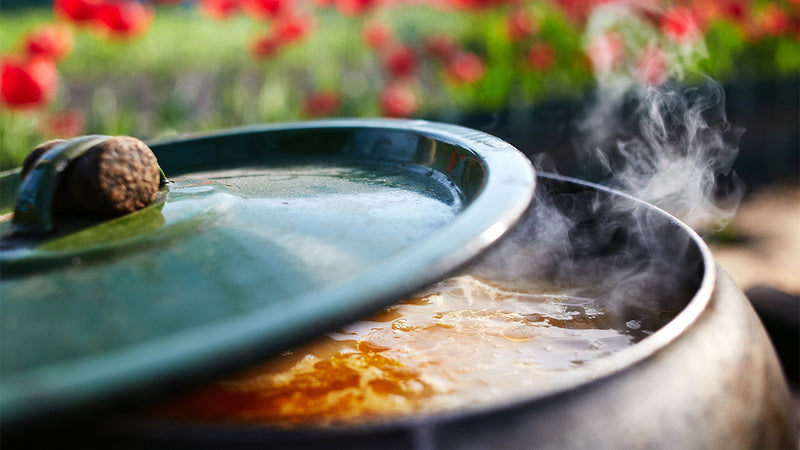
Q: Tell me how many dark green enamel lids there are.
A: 1